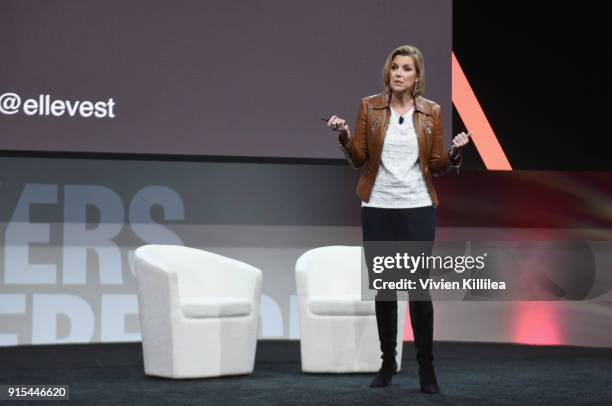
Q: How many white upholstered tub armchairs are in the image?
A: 2